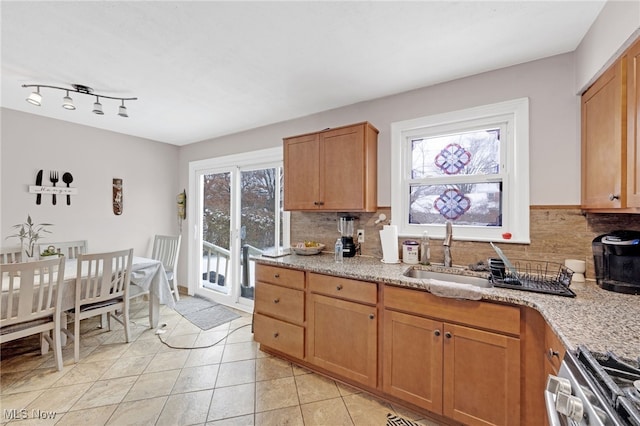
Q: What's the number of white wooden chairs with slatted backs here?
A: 5